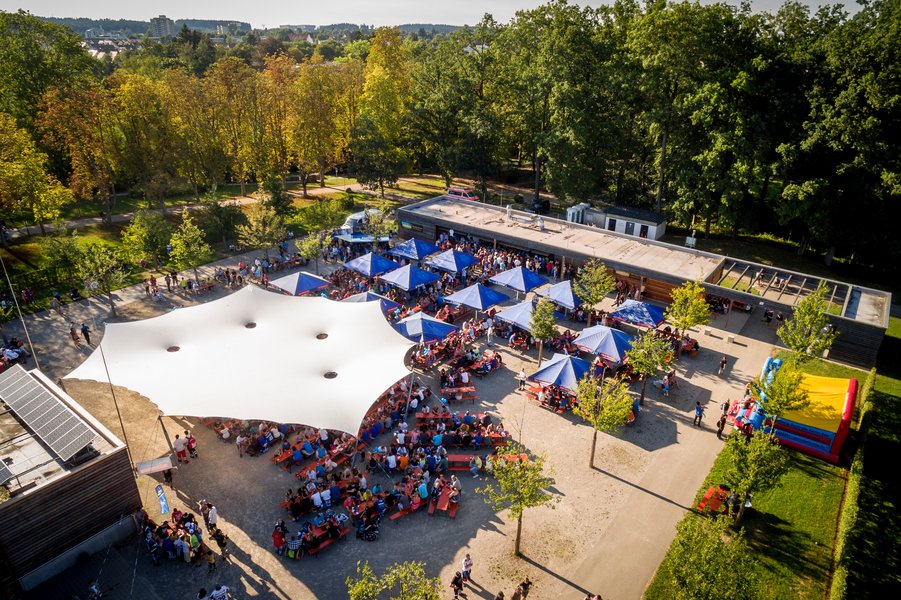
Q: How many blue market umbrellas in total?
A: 14